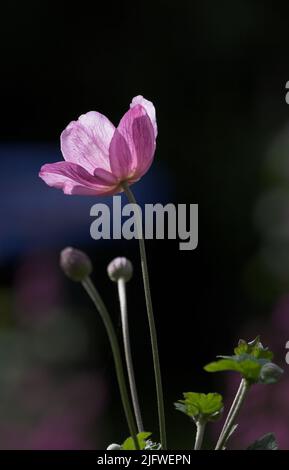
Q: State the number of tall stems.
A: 3